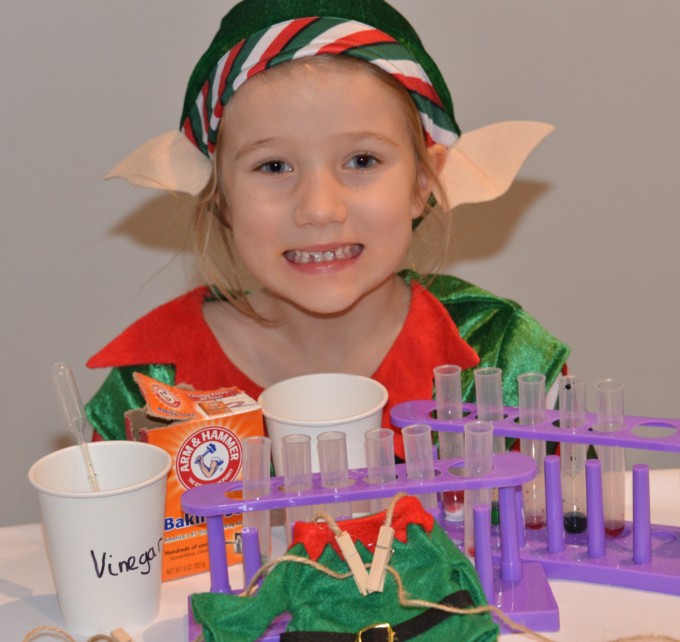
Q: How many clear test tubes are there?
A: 11